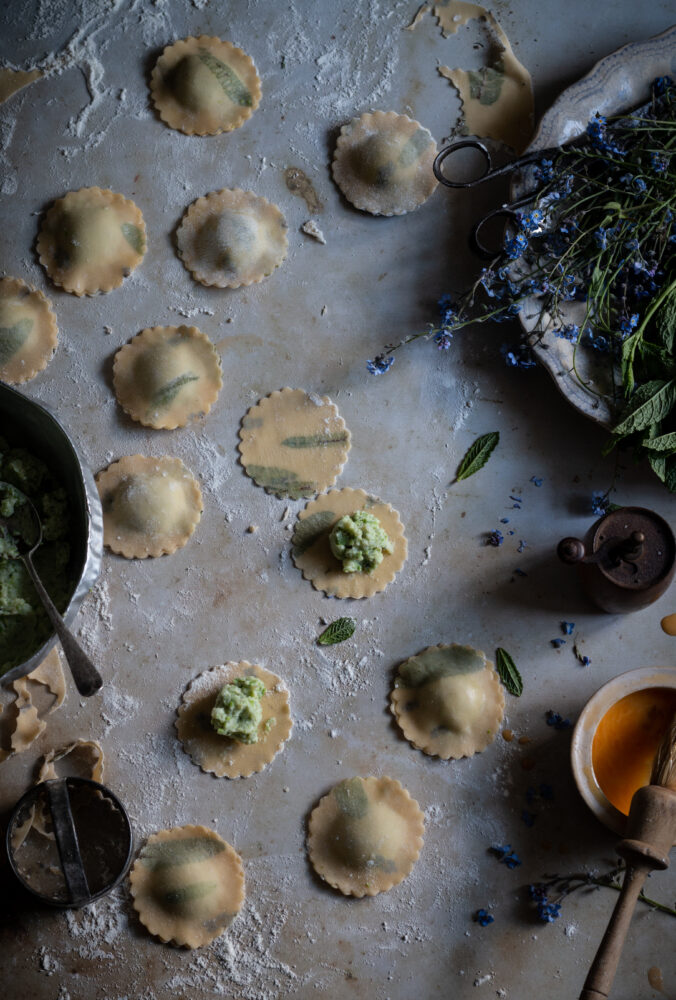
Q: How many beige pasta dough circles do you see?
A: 13